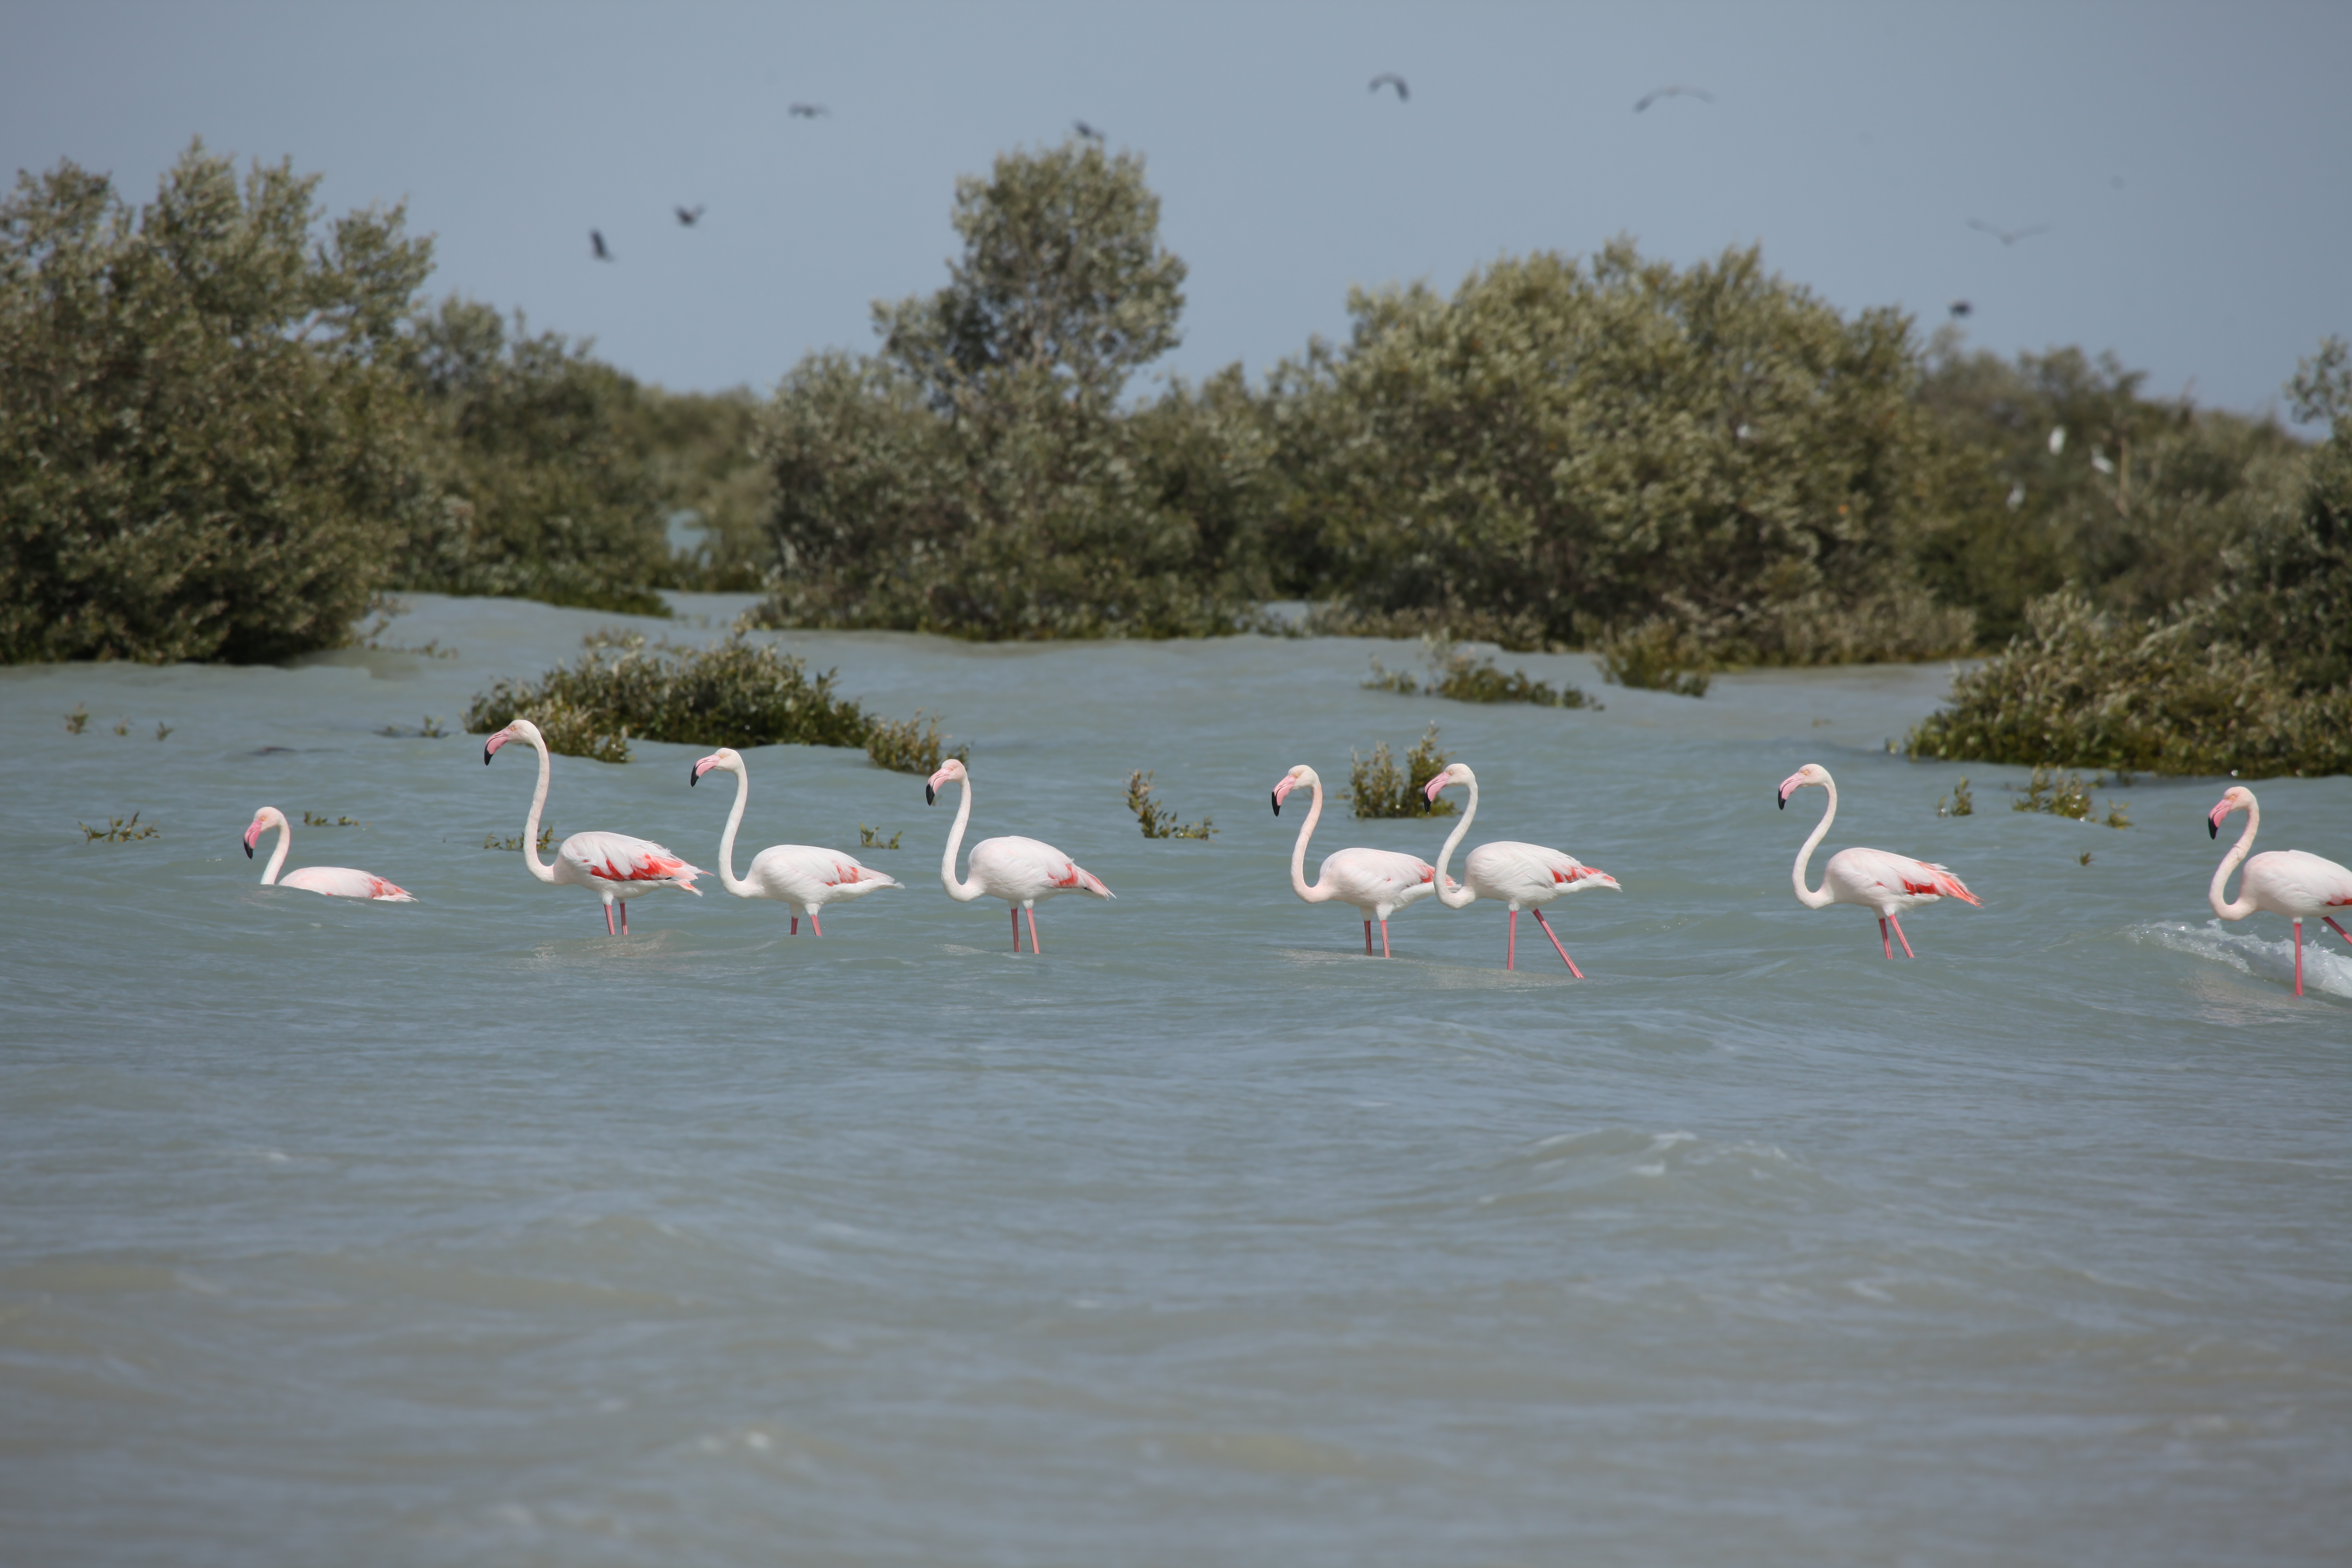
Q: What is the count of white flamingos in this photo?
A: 8